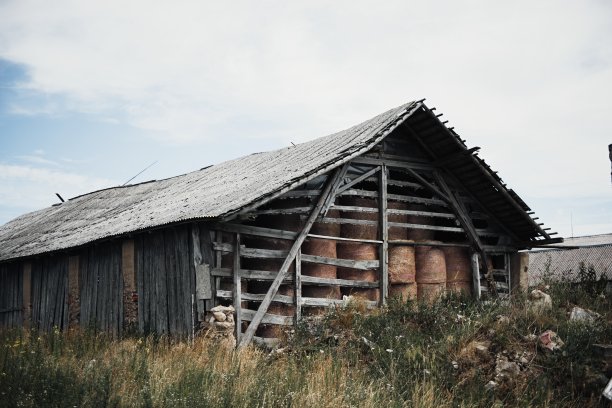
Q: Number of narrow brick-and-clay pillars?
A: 3